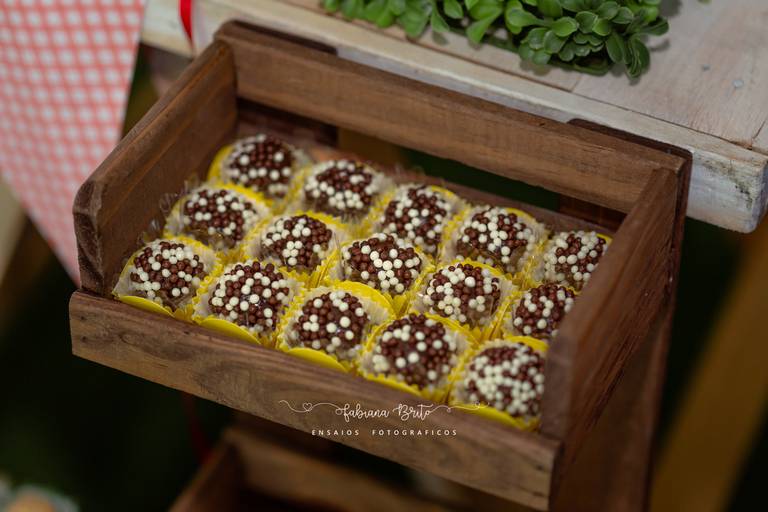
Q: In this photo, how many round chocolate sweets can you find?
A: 15